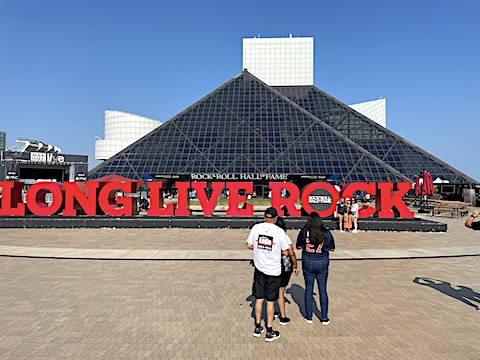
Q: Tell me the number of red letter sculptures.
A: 12